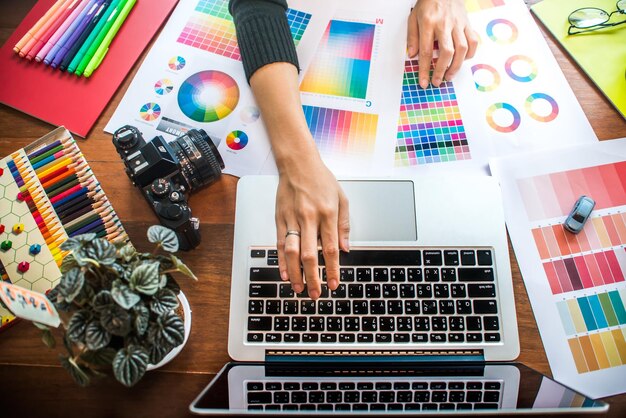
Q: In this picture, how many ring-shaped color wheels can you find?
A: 5